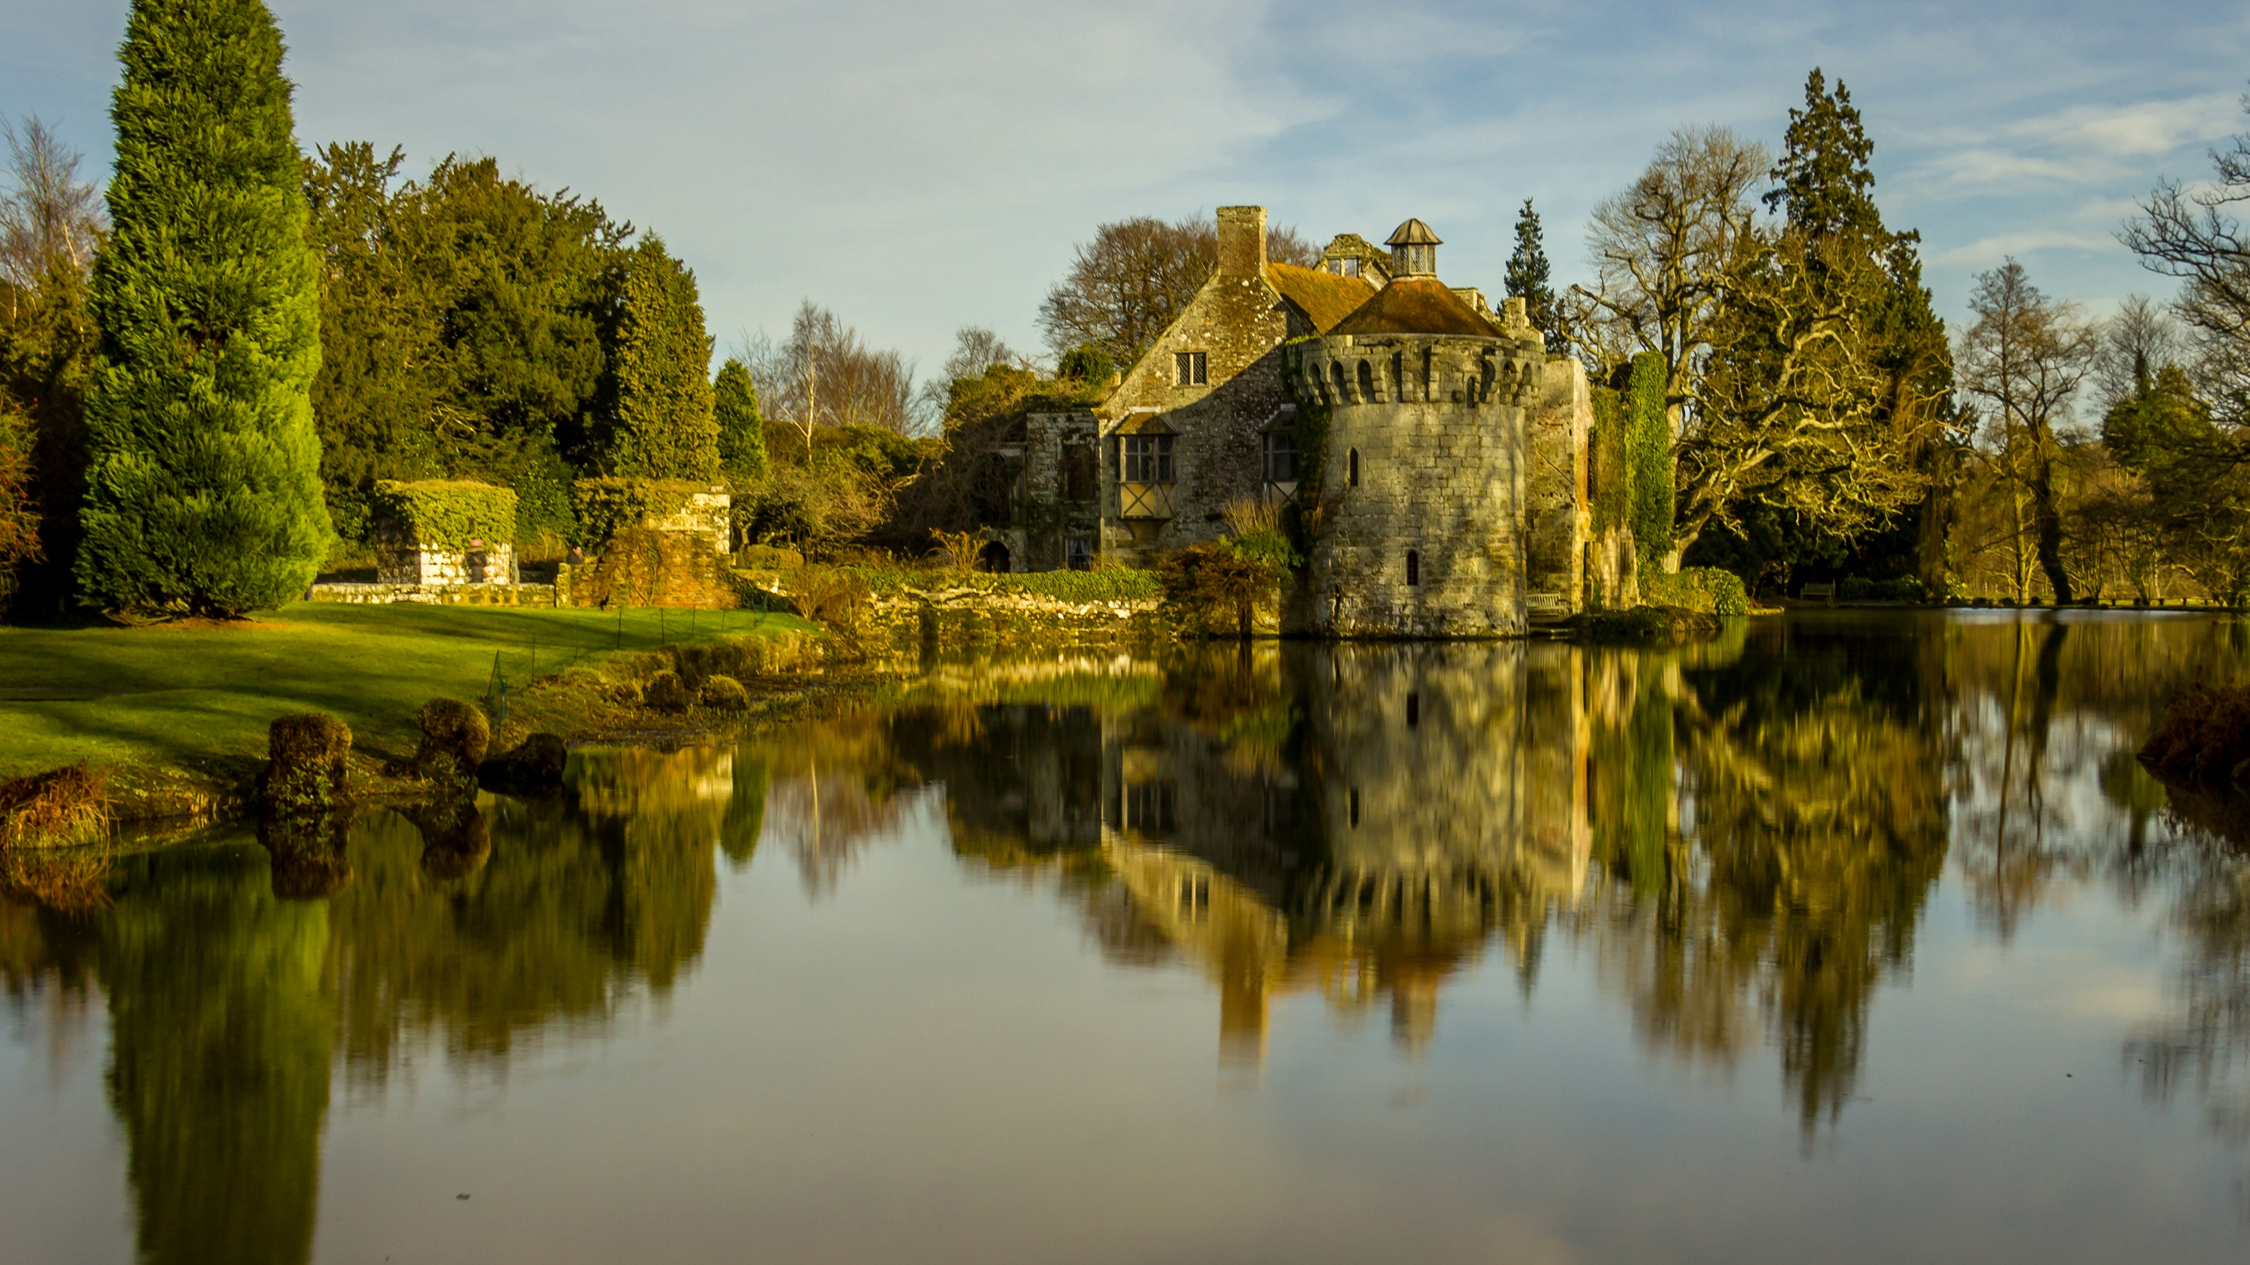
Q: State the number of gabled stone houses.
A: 1